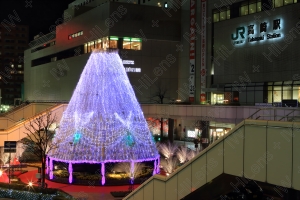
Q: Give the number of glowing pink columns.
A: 7